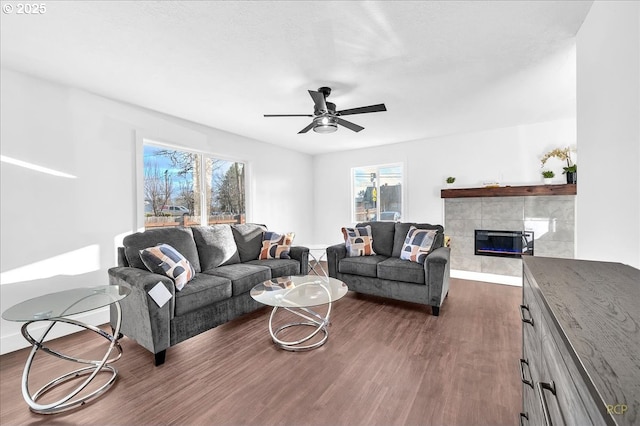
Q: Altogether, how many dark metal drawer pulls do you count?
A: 4